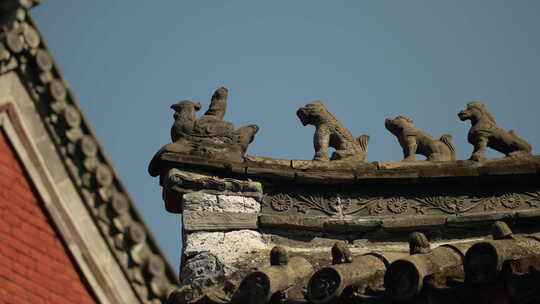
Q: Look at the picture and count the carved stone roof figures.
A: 4